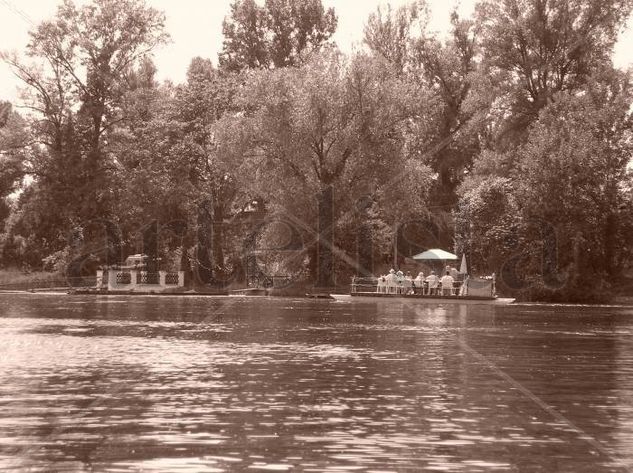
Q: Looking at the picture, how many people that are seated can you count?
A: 6